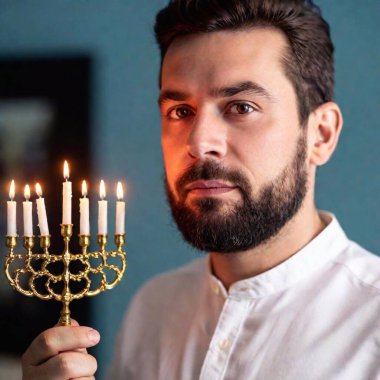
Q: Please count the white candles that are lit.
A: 7